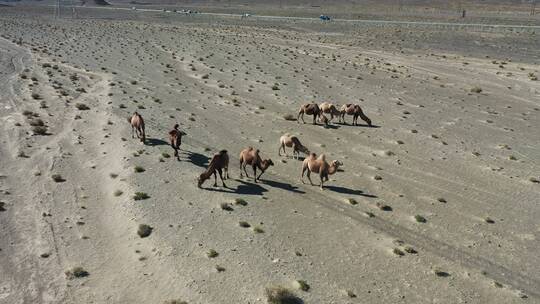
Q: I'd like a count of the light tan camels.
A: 2